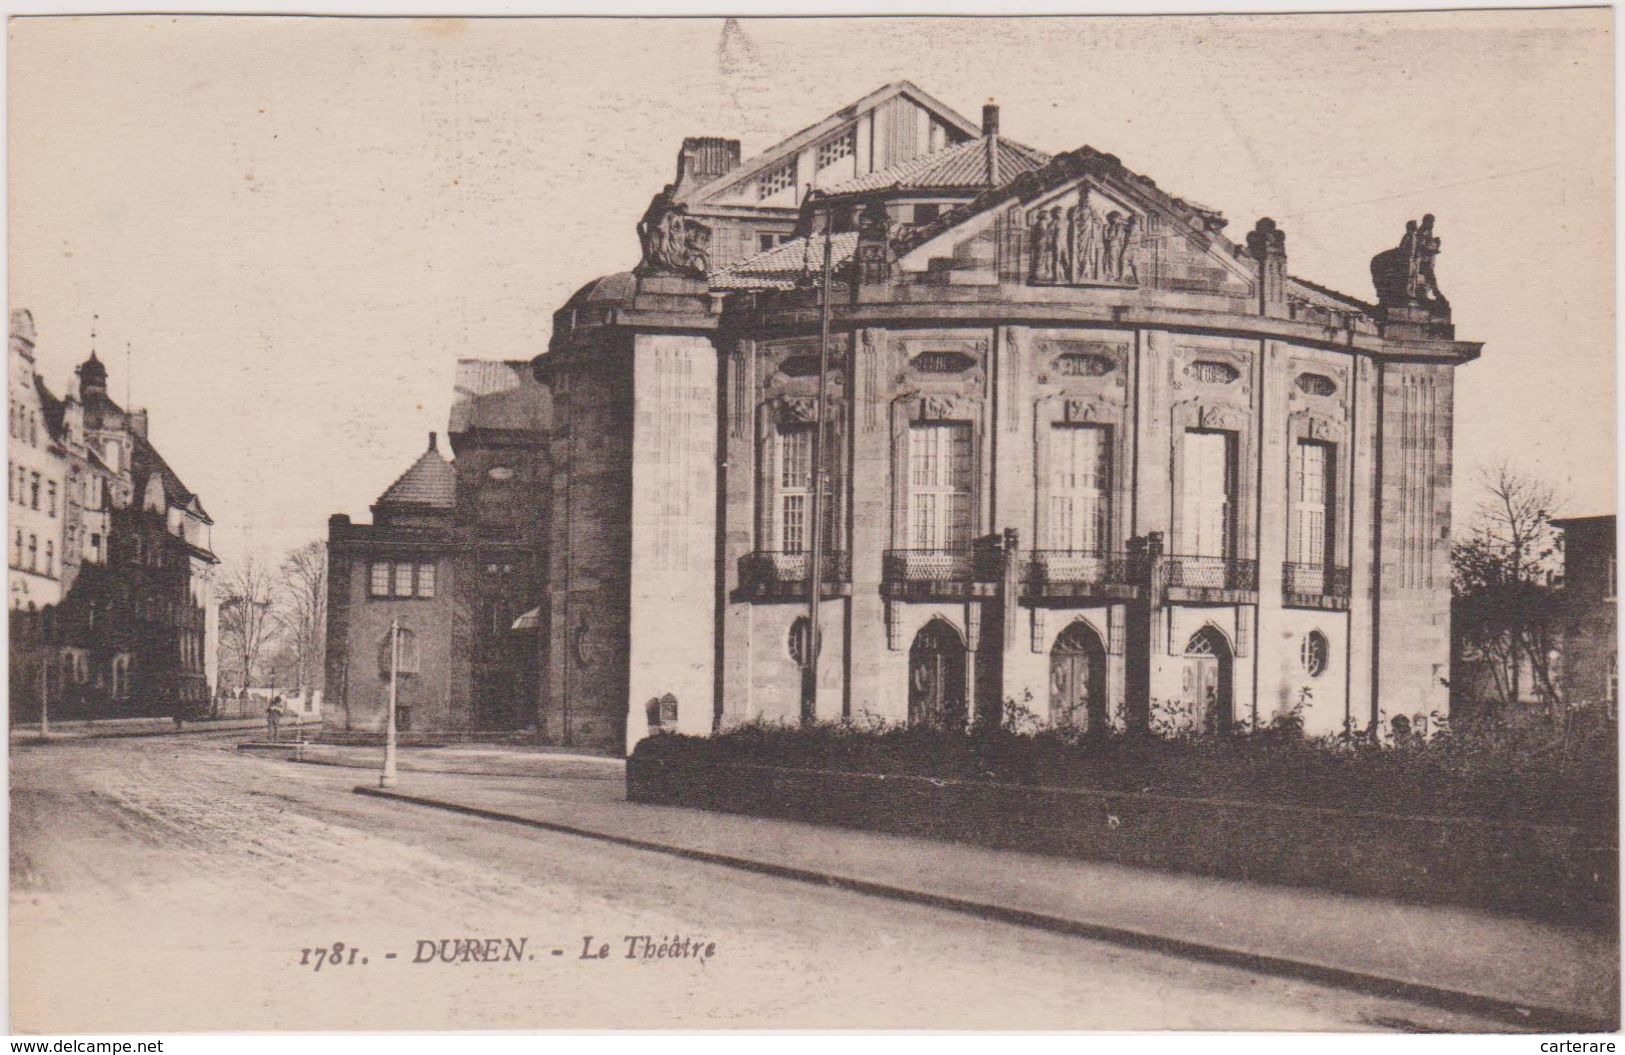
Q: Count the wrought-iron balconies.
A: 5